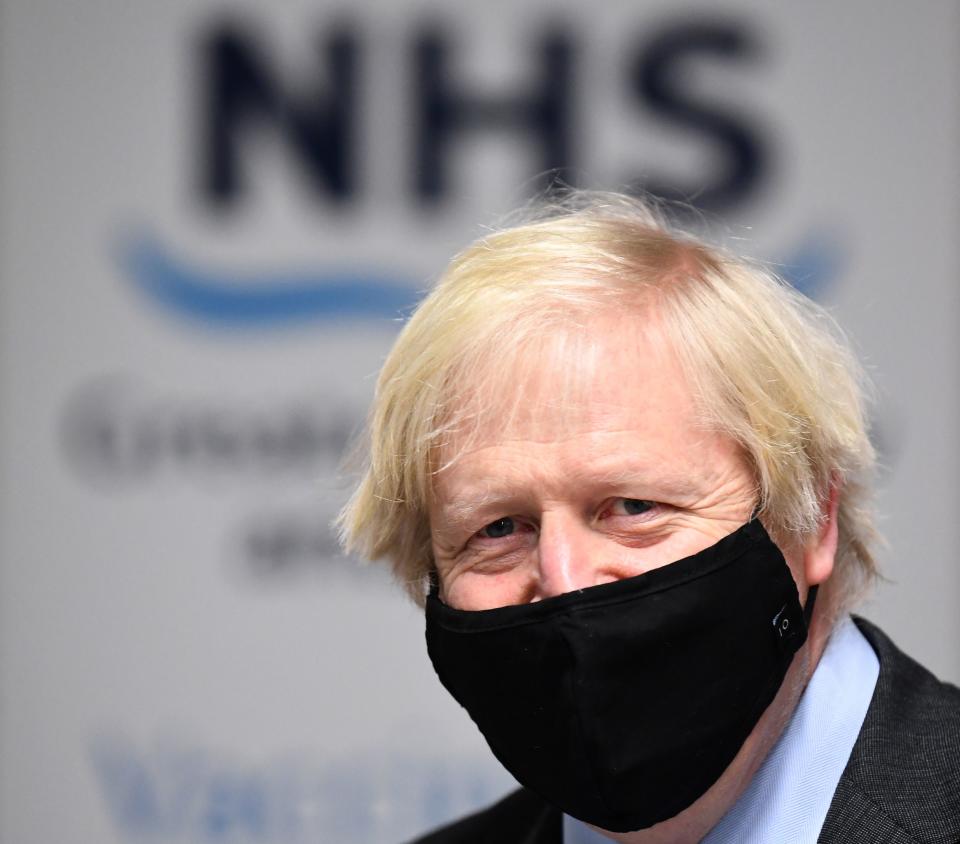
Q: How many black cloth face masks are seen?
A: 1